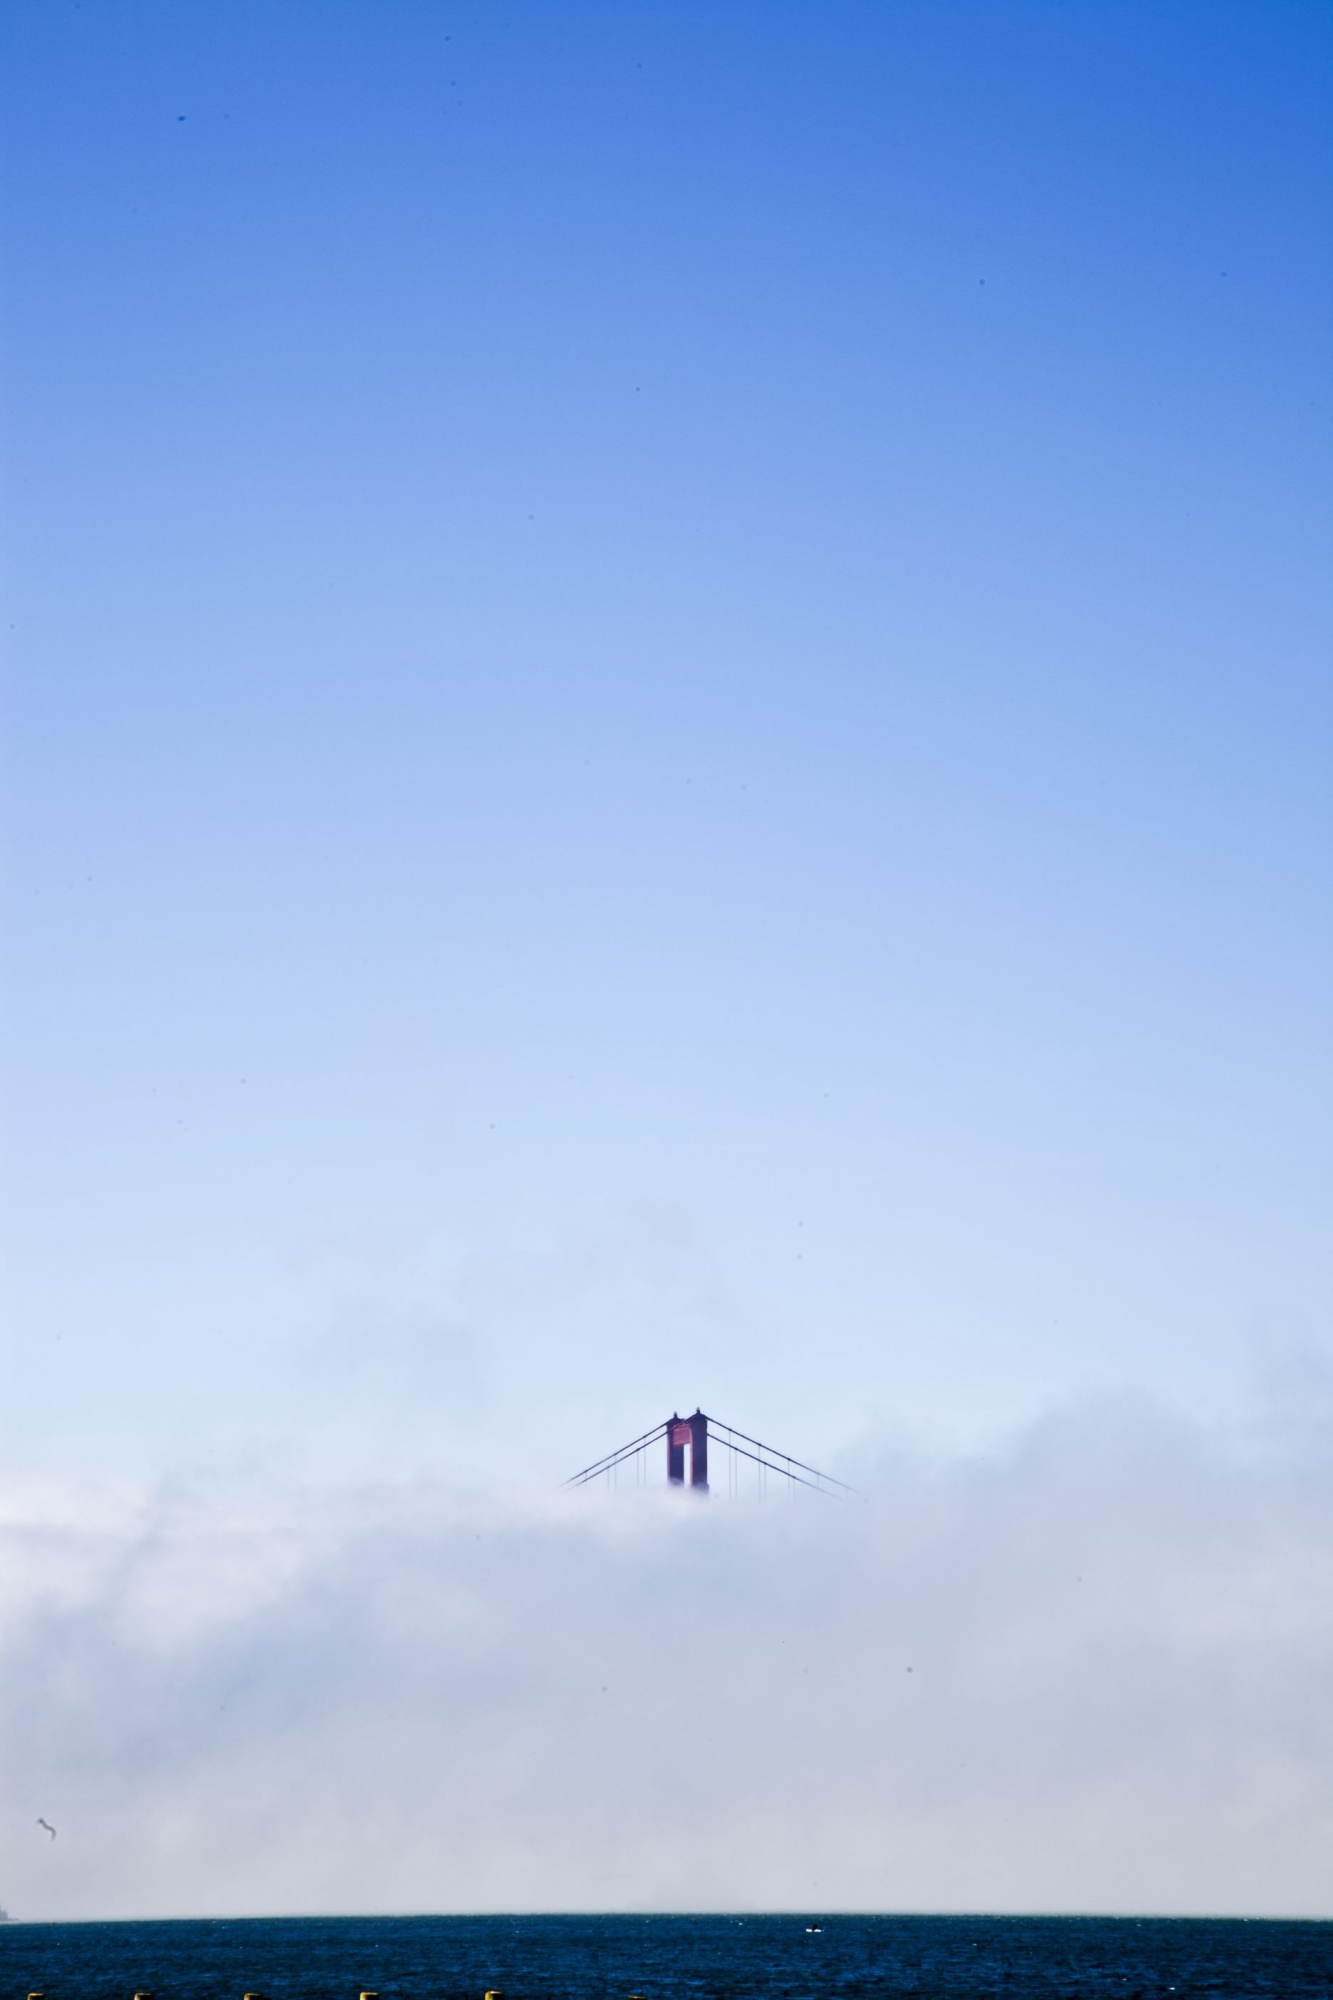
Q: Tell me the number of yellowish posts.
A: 6